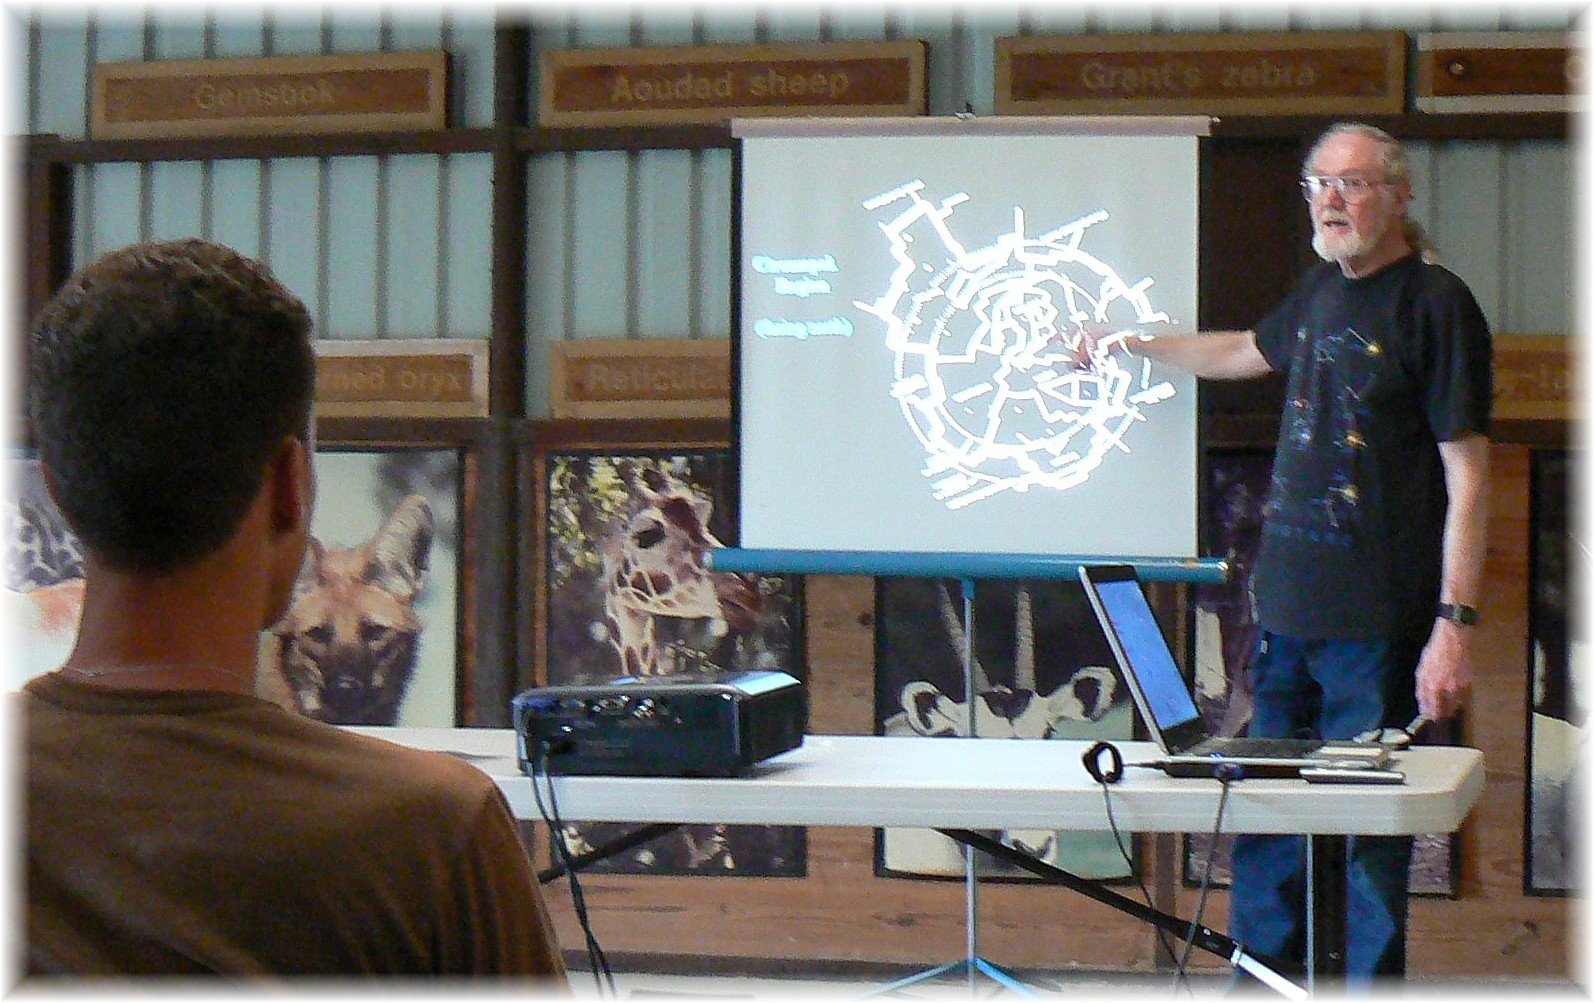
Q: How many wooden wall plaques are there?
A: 7